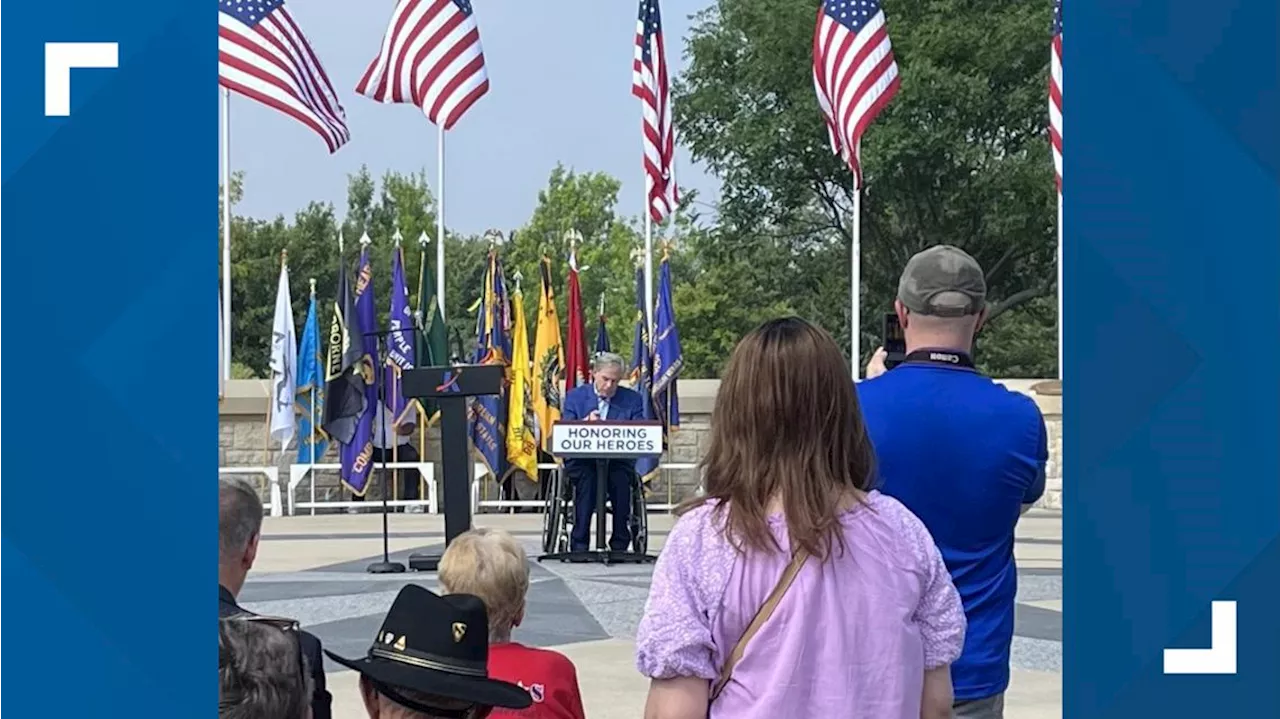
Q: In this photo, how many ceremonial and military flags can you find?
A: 13